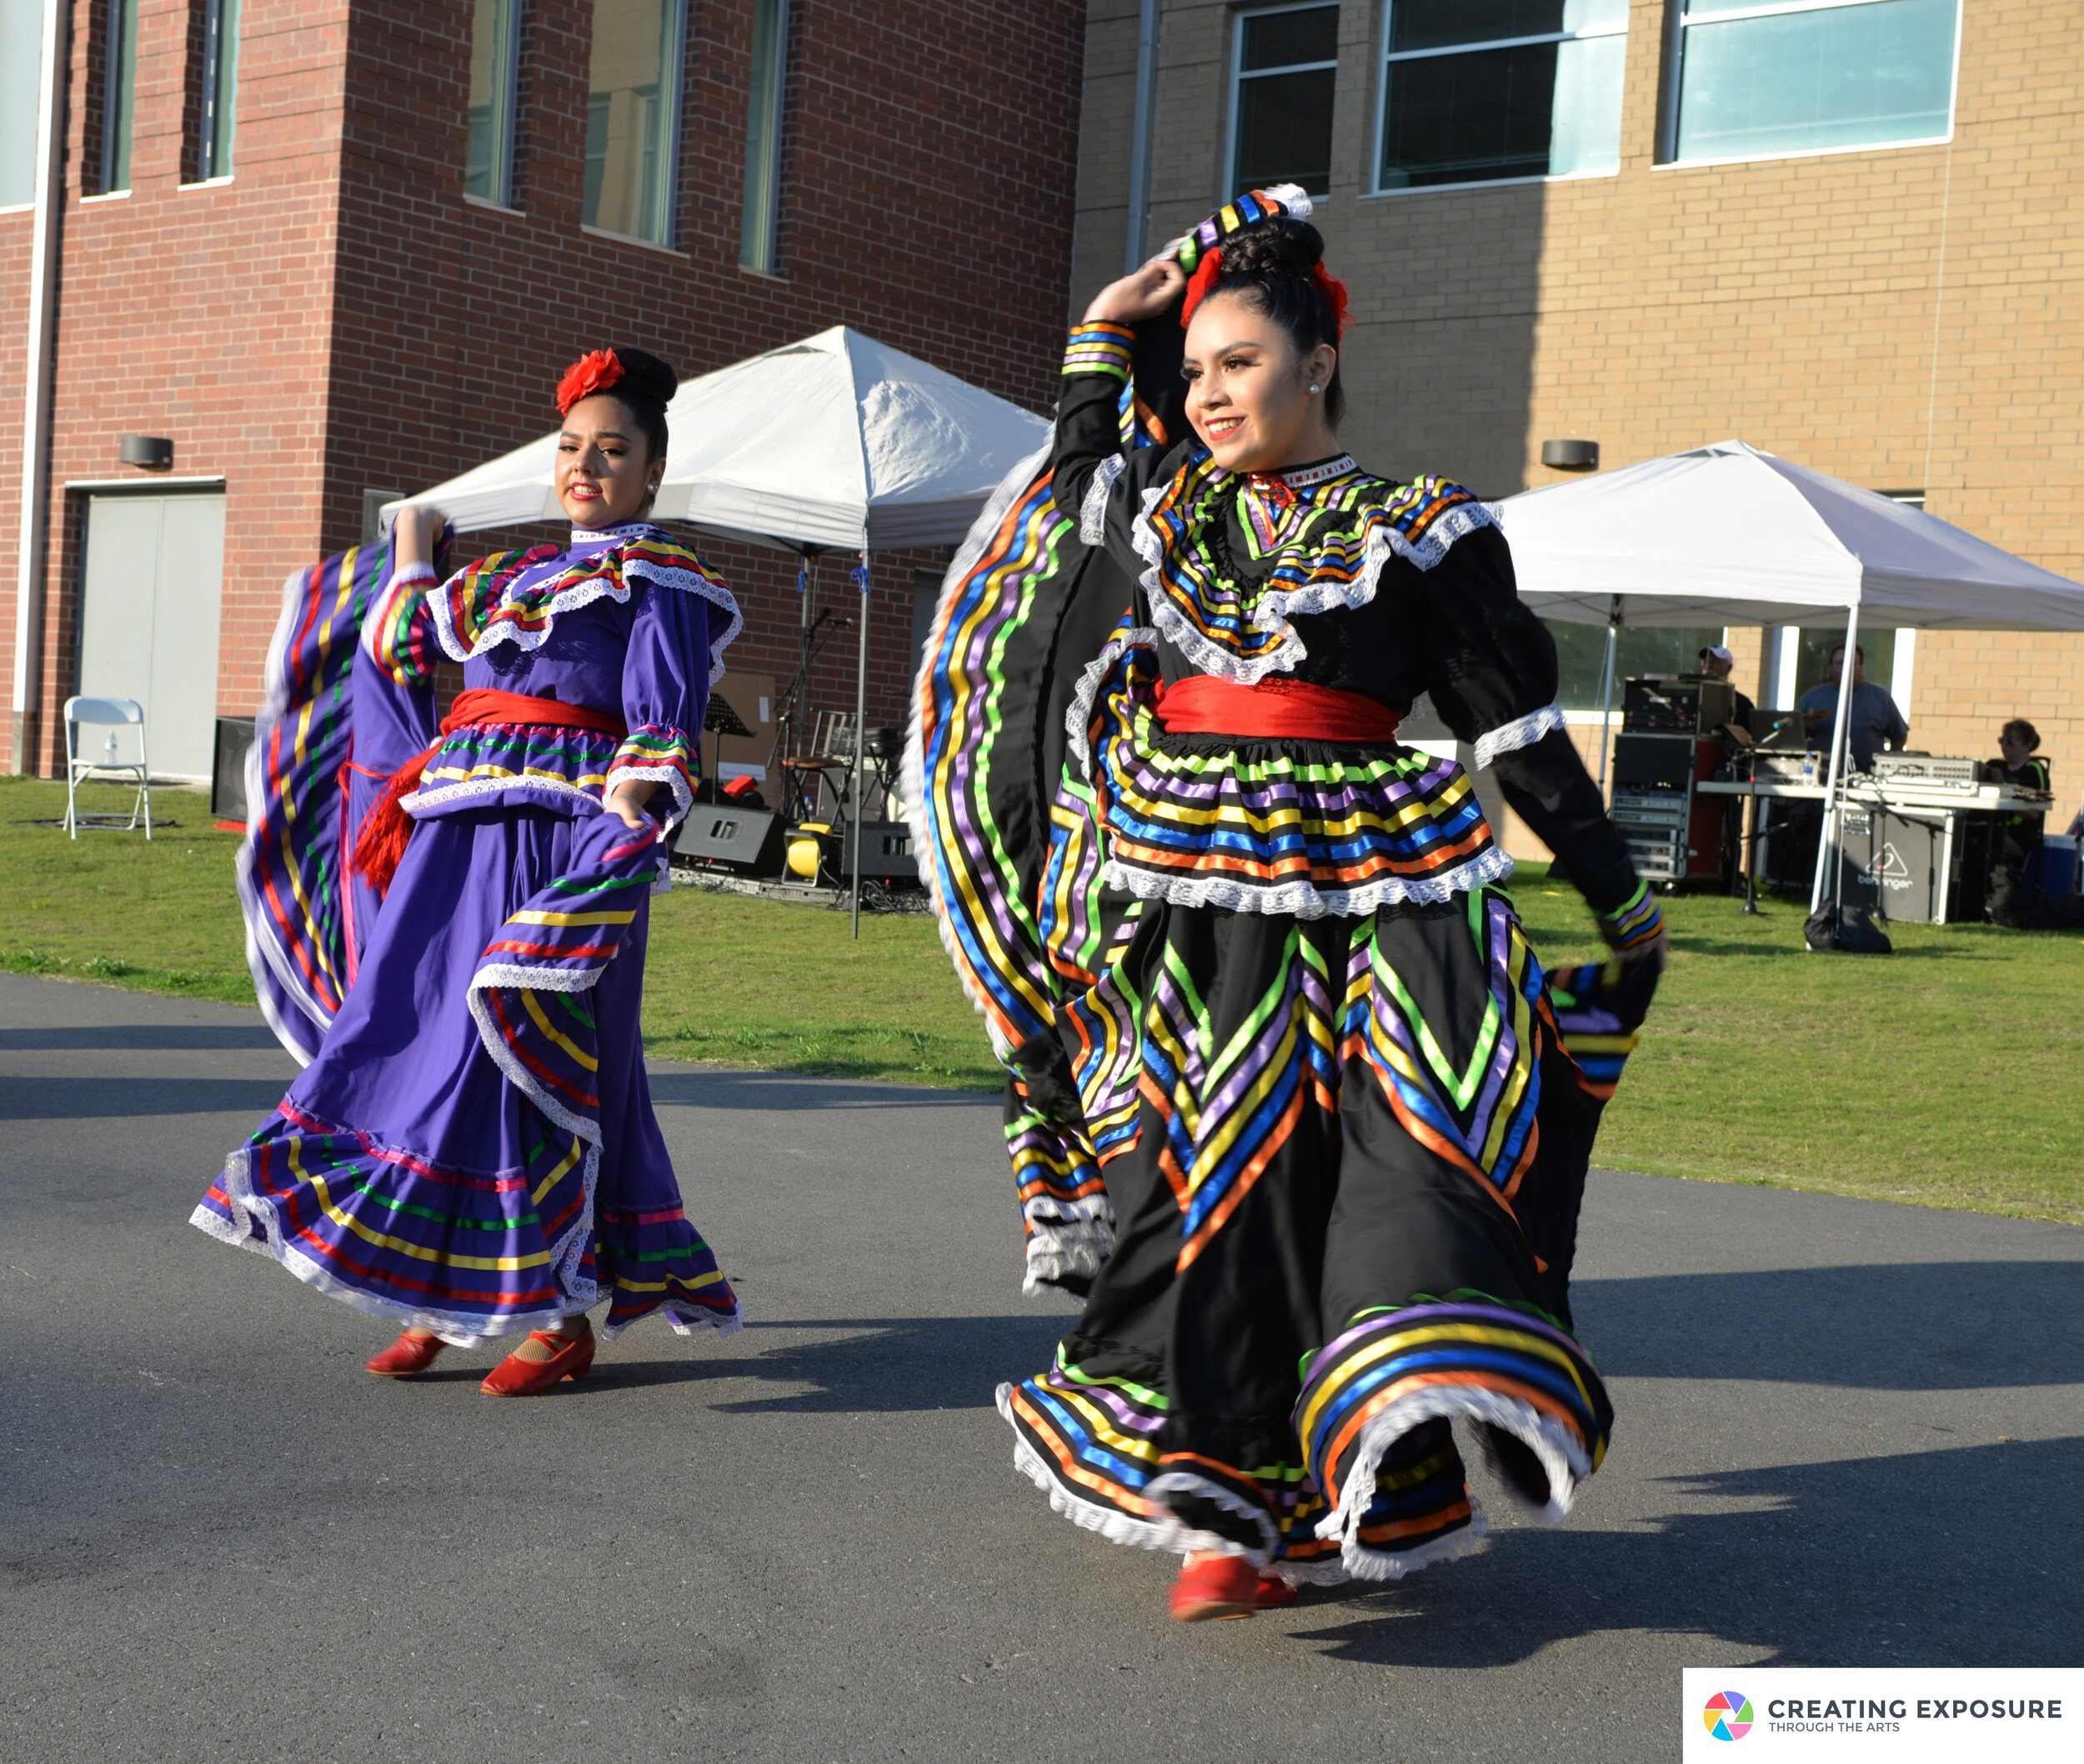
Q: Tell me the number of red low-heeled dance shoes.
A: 4